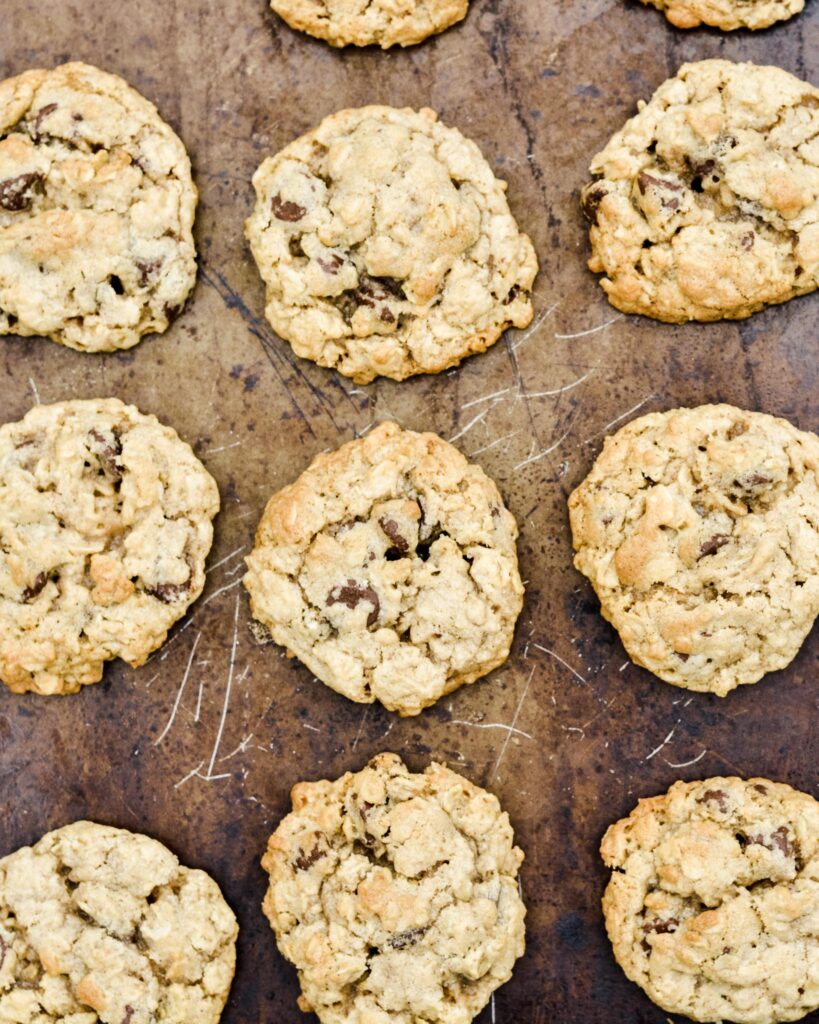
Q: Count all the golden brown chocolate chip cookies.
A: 11